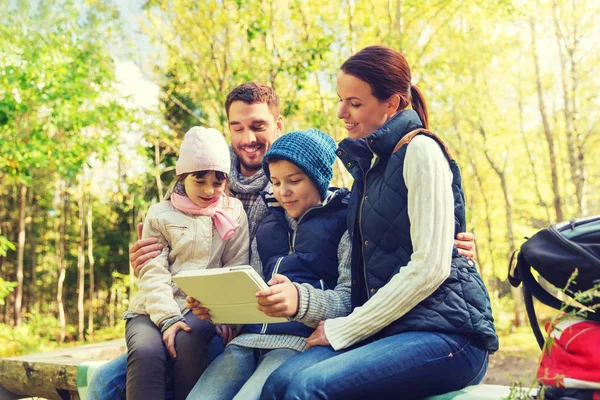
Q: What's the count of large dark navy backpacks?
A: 1